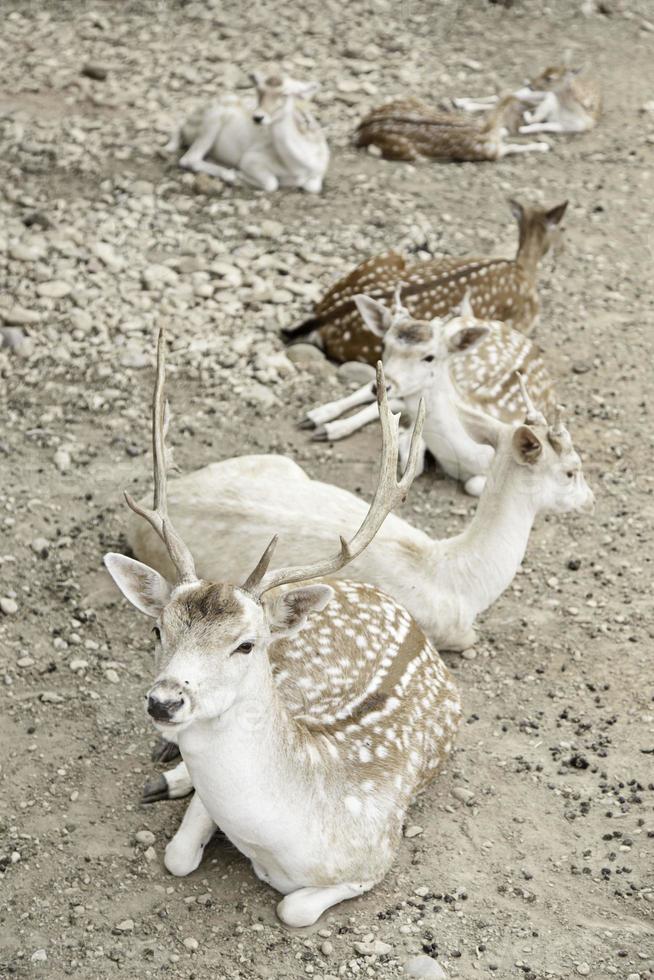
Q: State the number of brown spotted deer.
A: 5